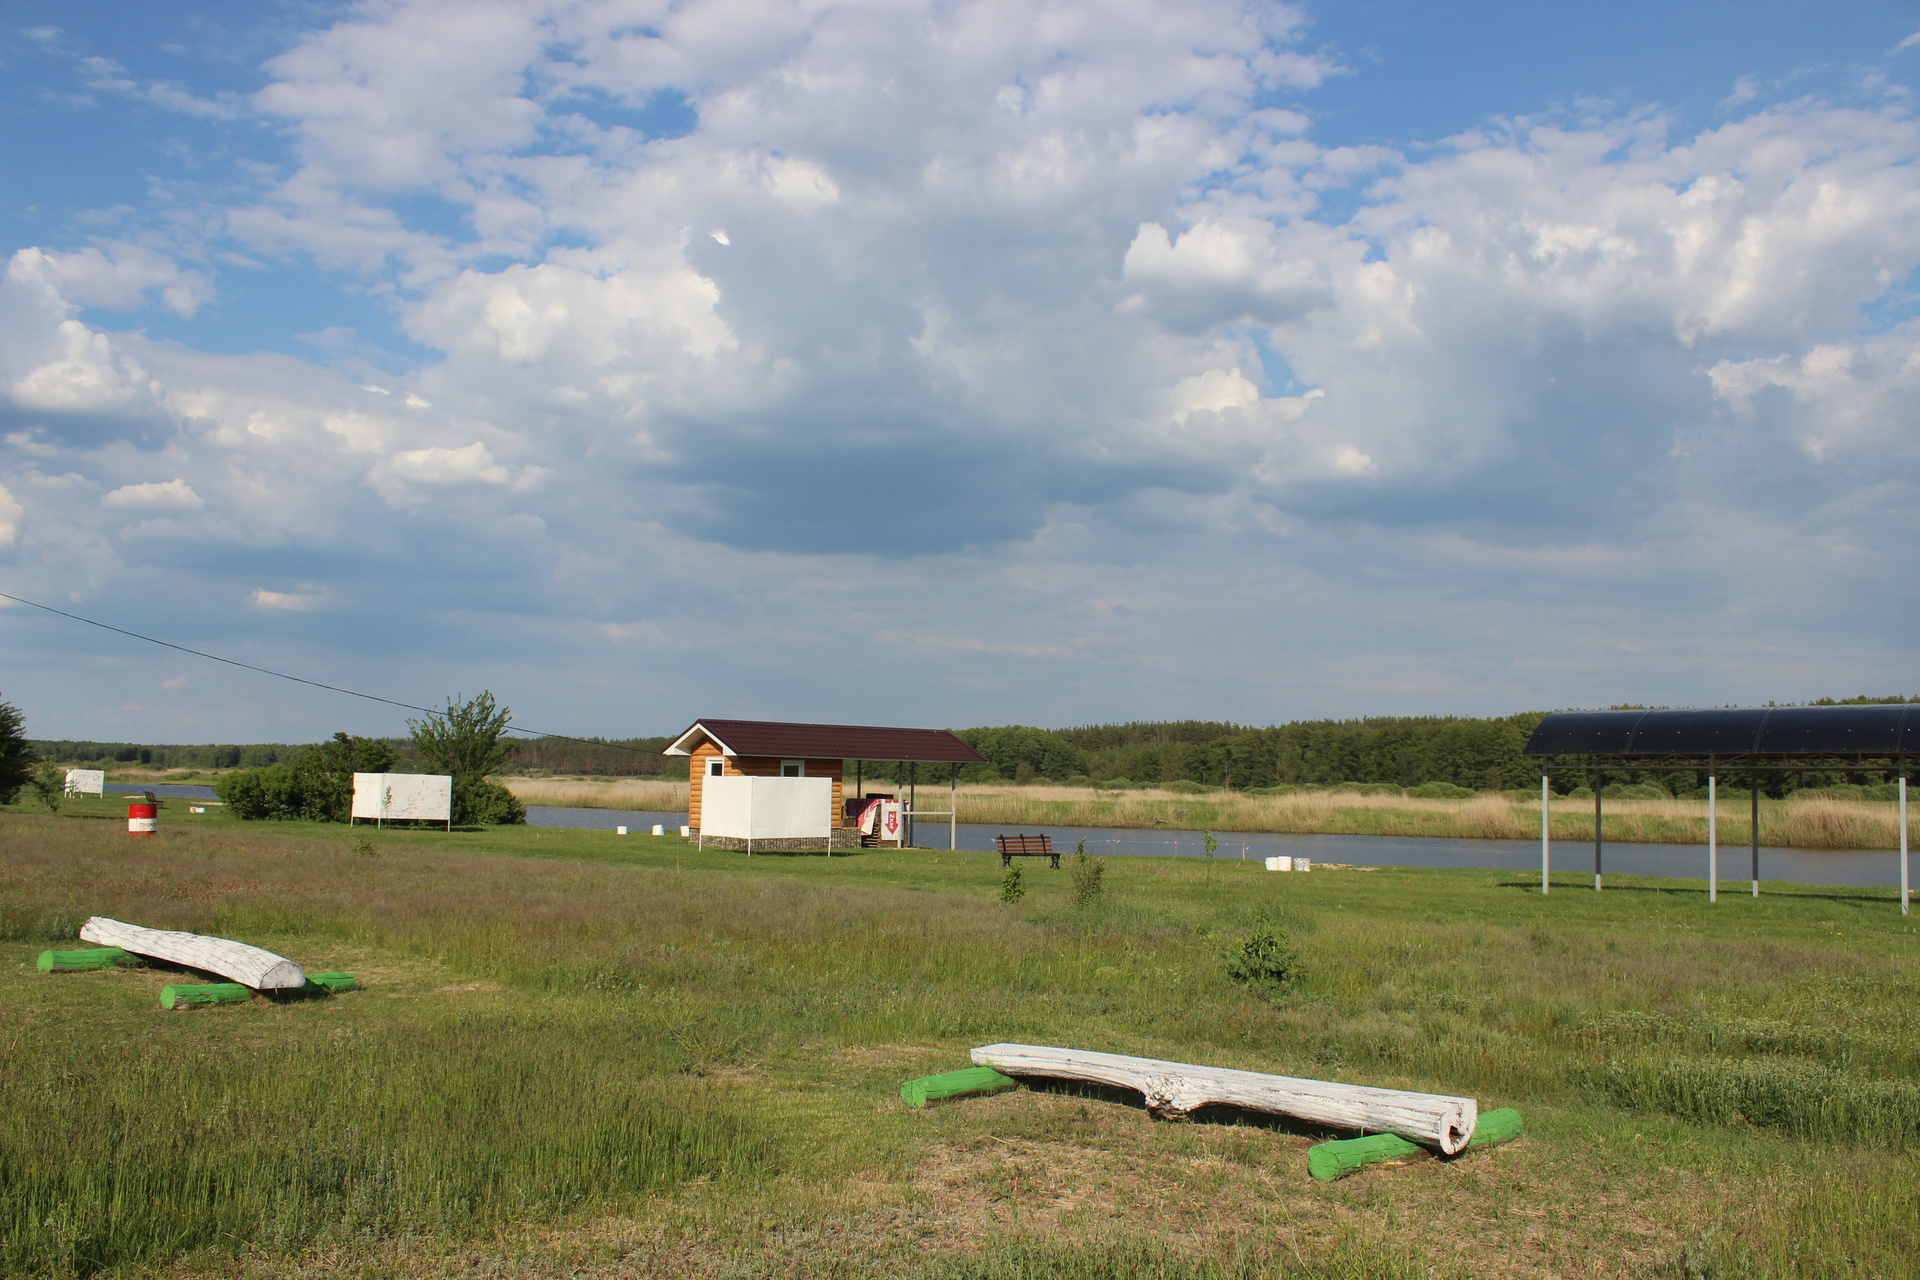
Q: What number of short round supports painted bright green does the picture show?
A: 4